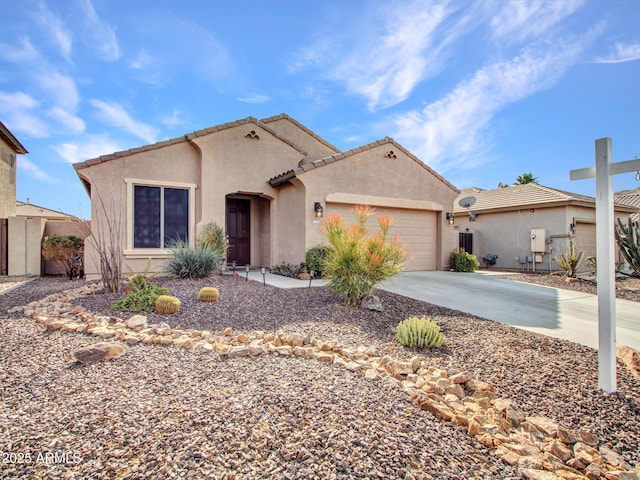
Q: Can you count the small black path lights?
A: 4